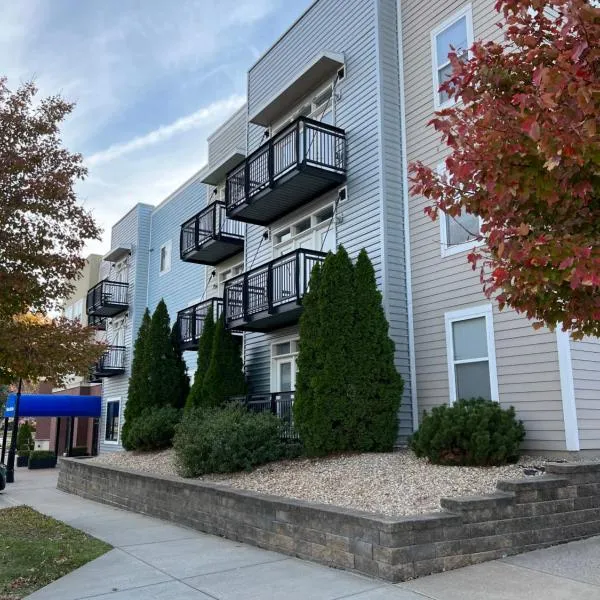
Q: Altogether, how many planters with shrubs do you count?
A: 2